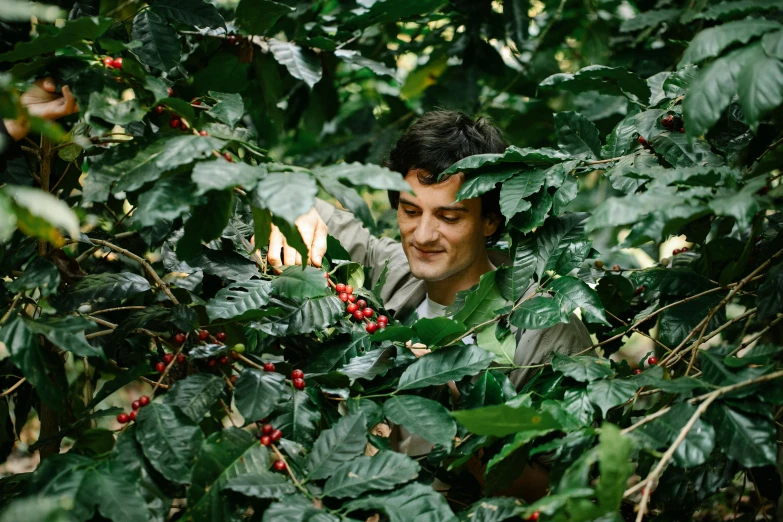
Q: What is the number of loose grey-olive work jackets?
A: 1